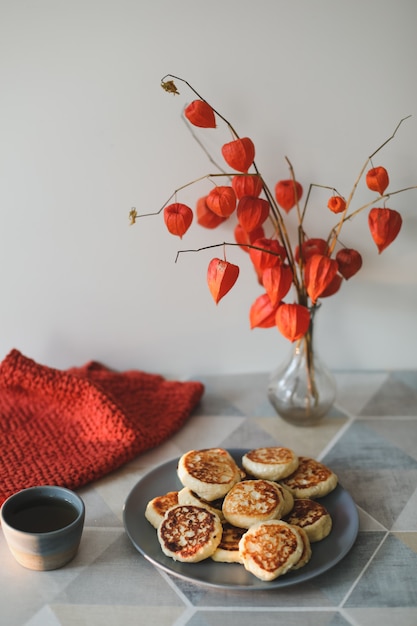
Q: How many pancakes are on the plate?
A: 12